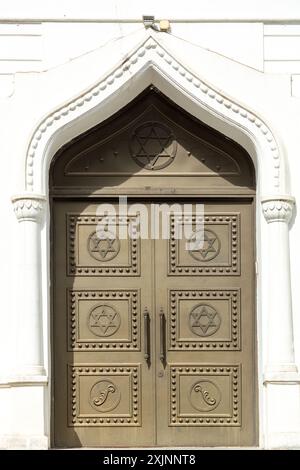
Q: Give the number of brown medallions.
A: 7